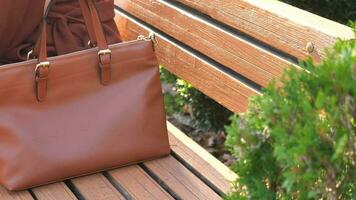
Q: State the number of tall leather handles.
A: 2